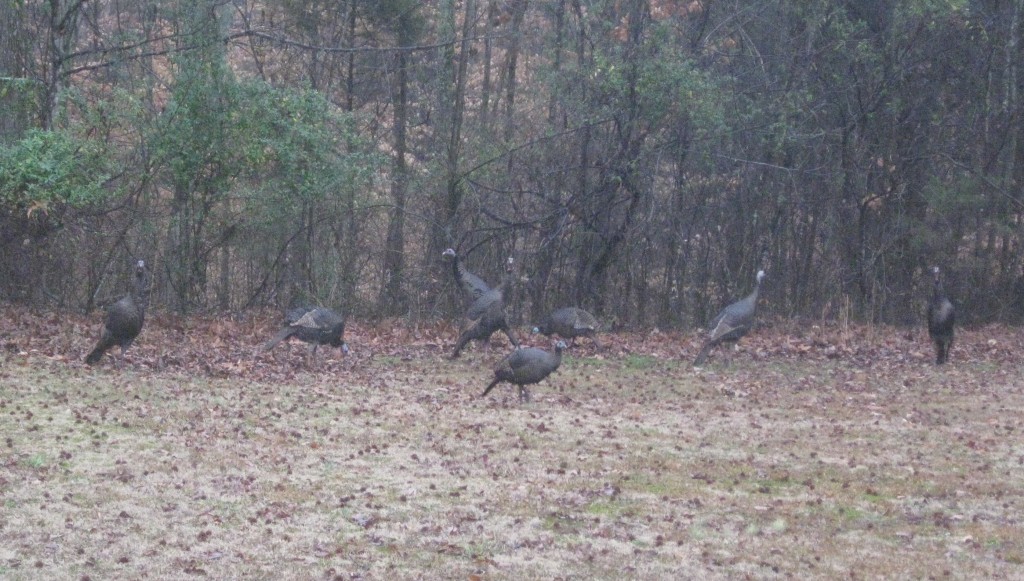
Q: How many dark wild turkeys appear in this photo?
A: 8